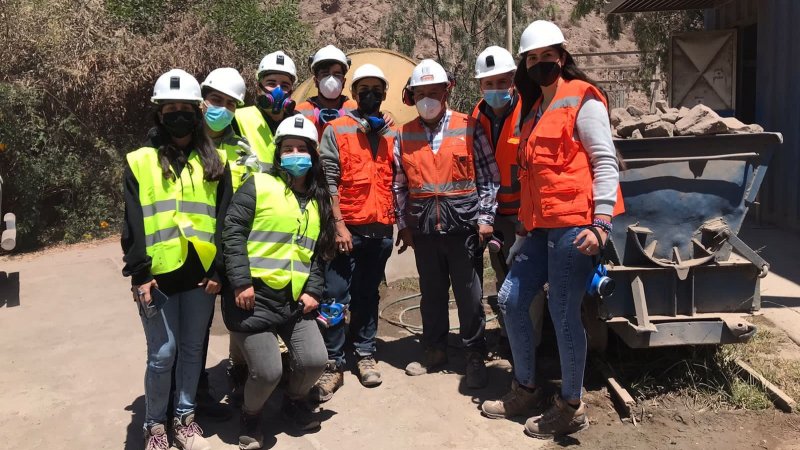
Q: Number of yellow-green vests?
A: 4